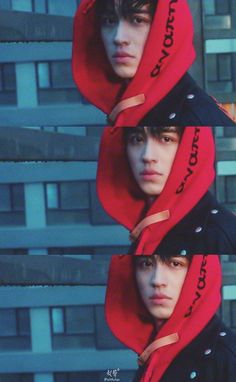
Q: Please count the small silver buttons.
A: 8